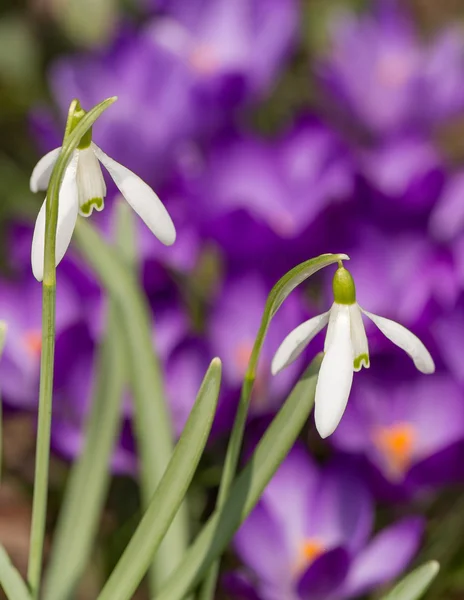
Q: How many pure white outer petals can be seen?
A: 6